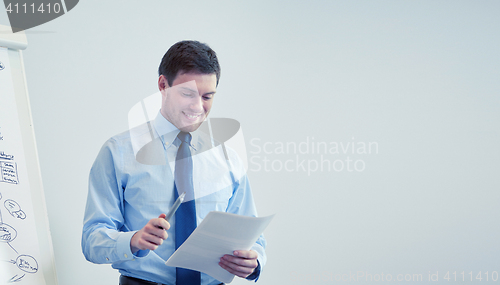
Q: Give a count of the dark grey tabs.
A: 1